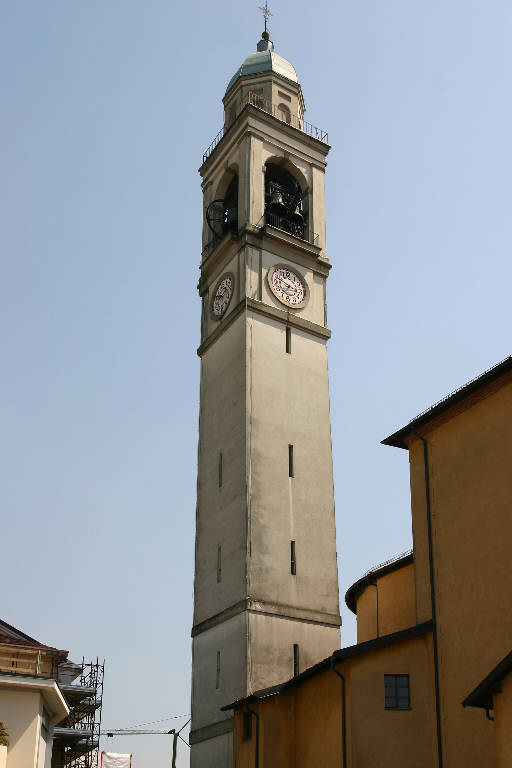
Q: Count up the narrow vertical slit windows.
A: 7